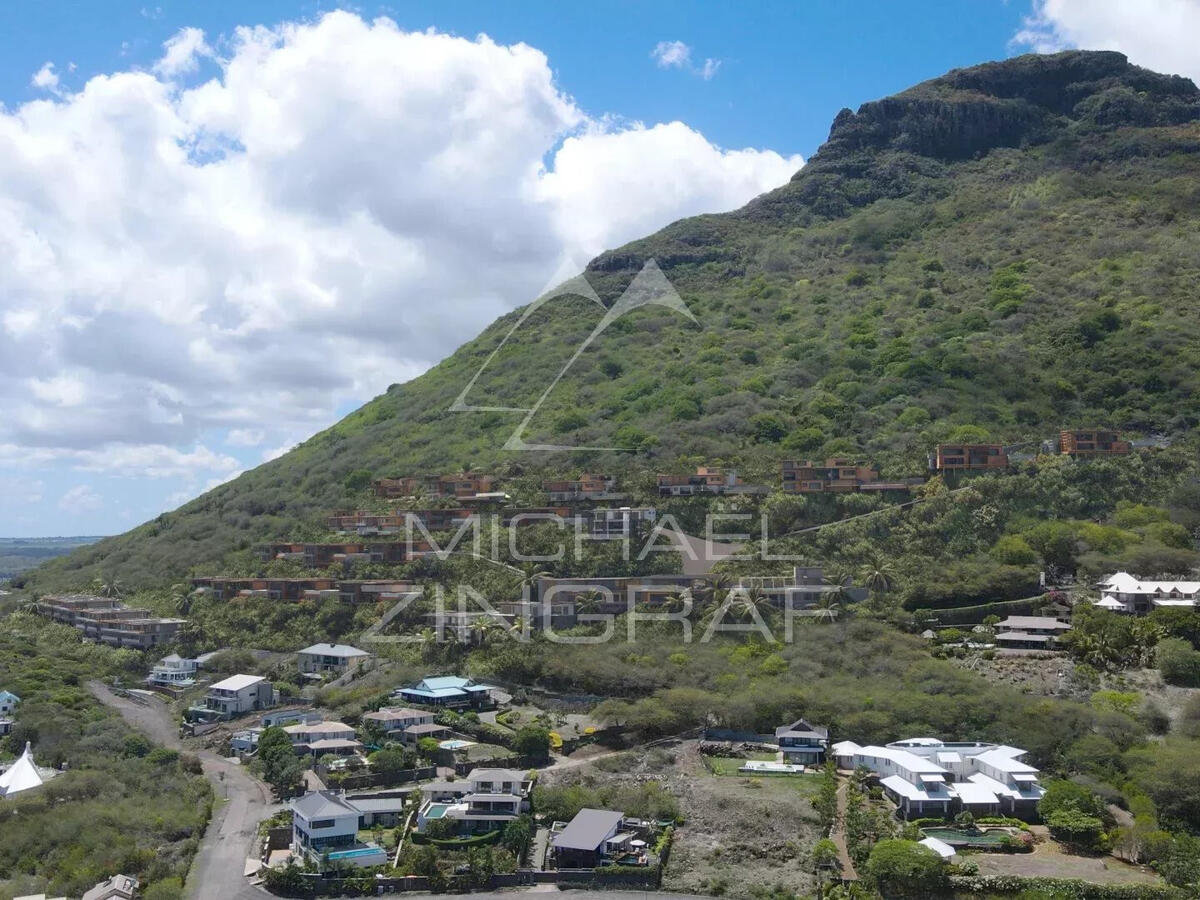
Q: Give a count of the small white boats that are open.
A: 0